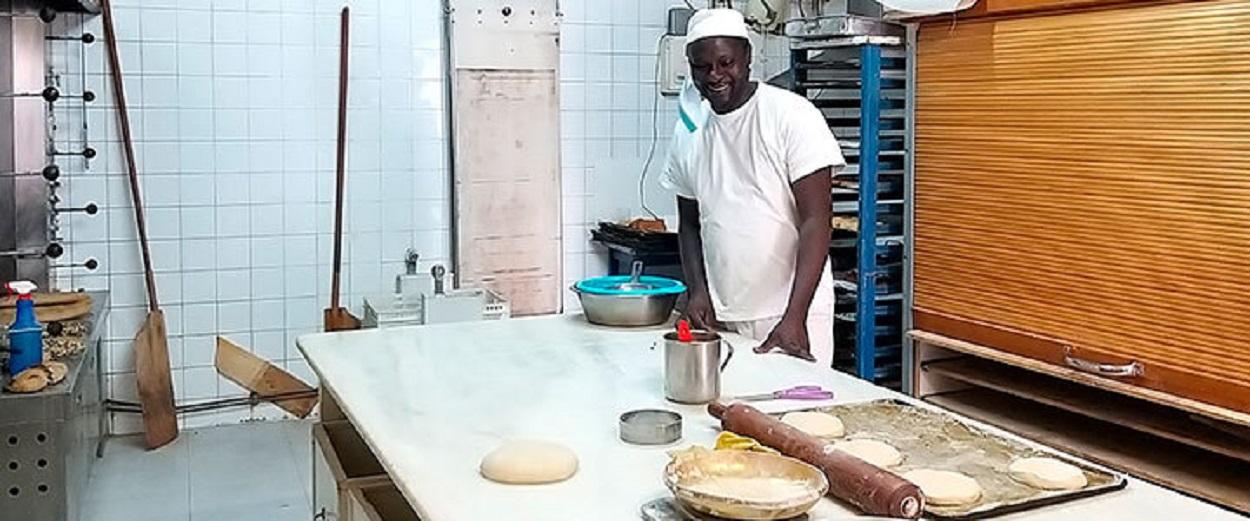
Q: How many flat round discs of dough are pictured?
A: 4